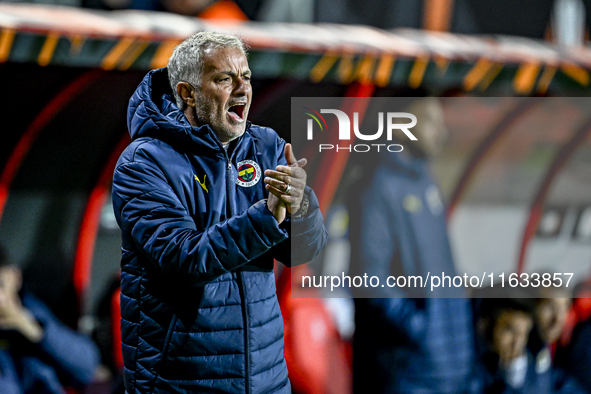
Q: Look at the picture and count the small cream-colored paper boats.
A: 0